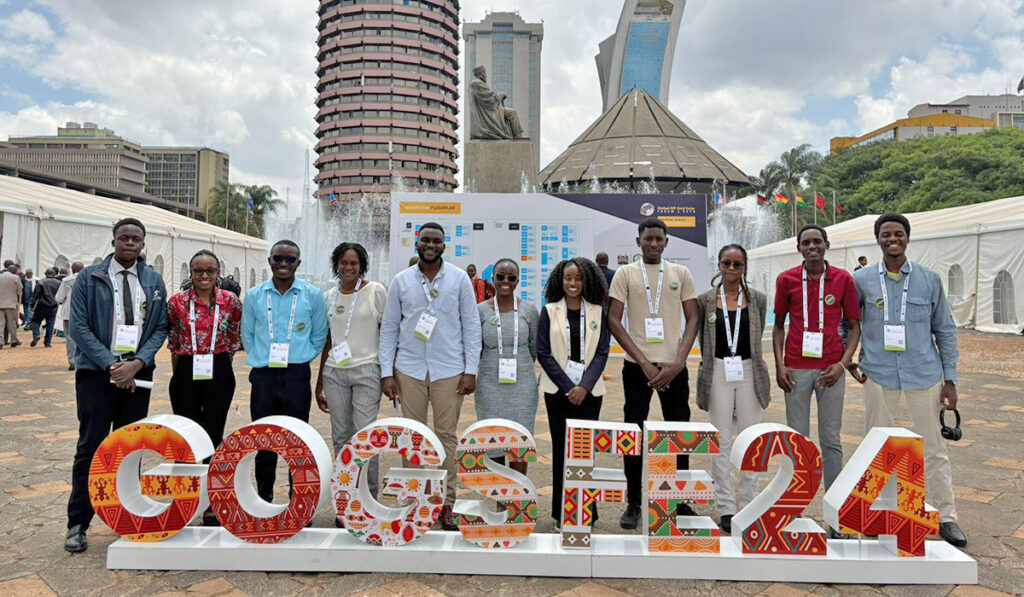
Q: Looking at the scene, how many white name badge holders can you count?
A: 11